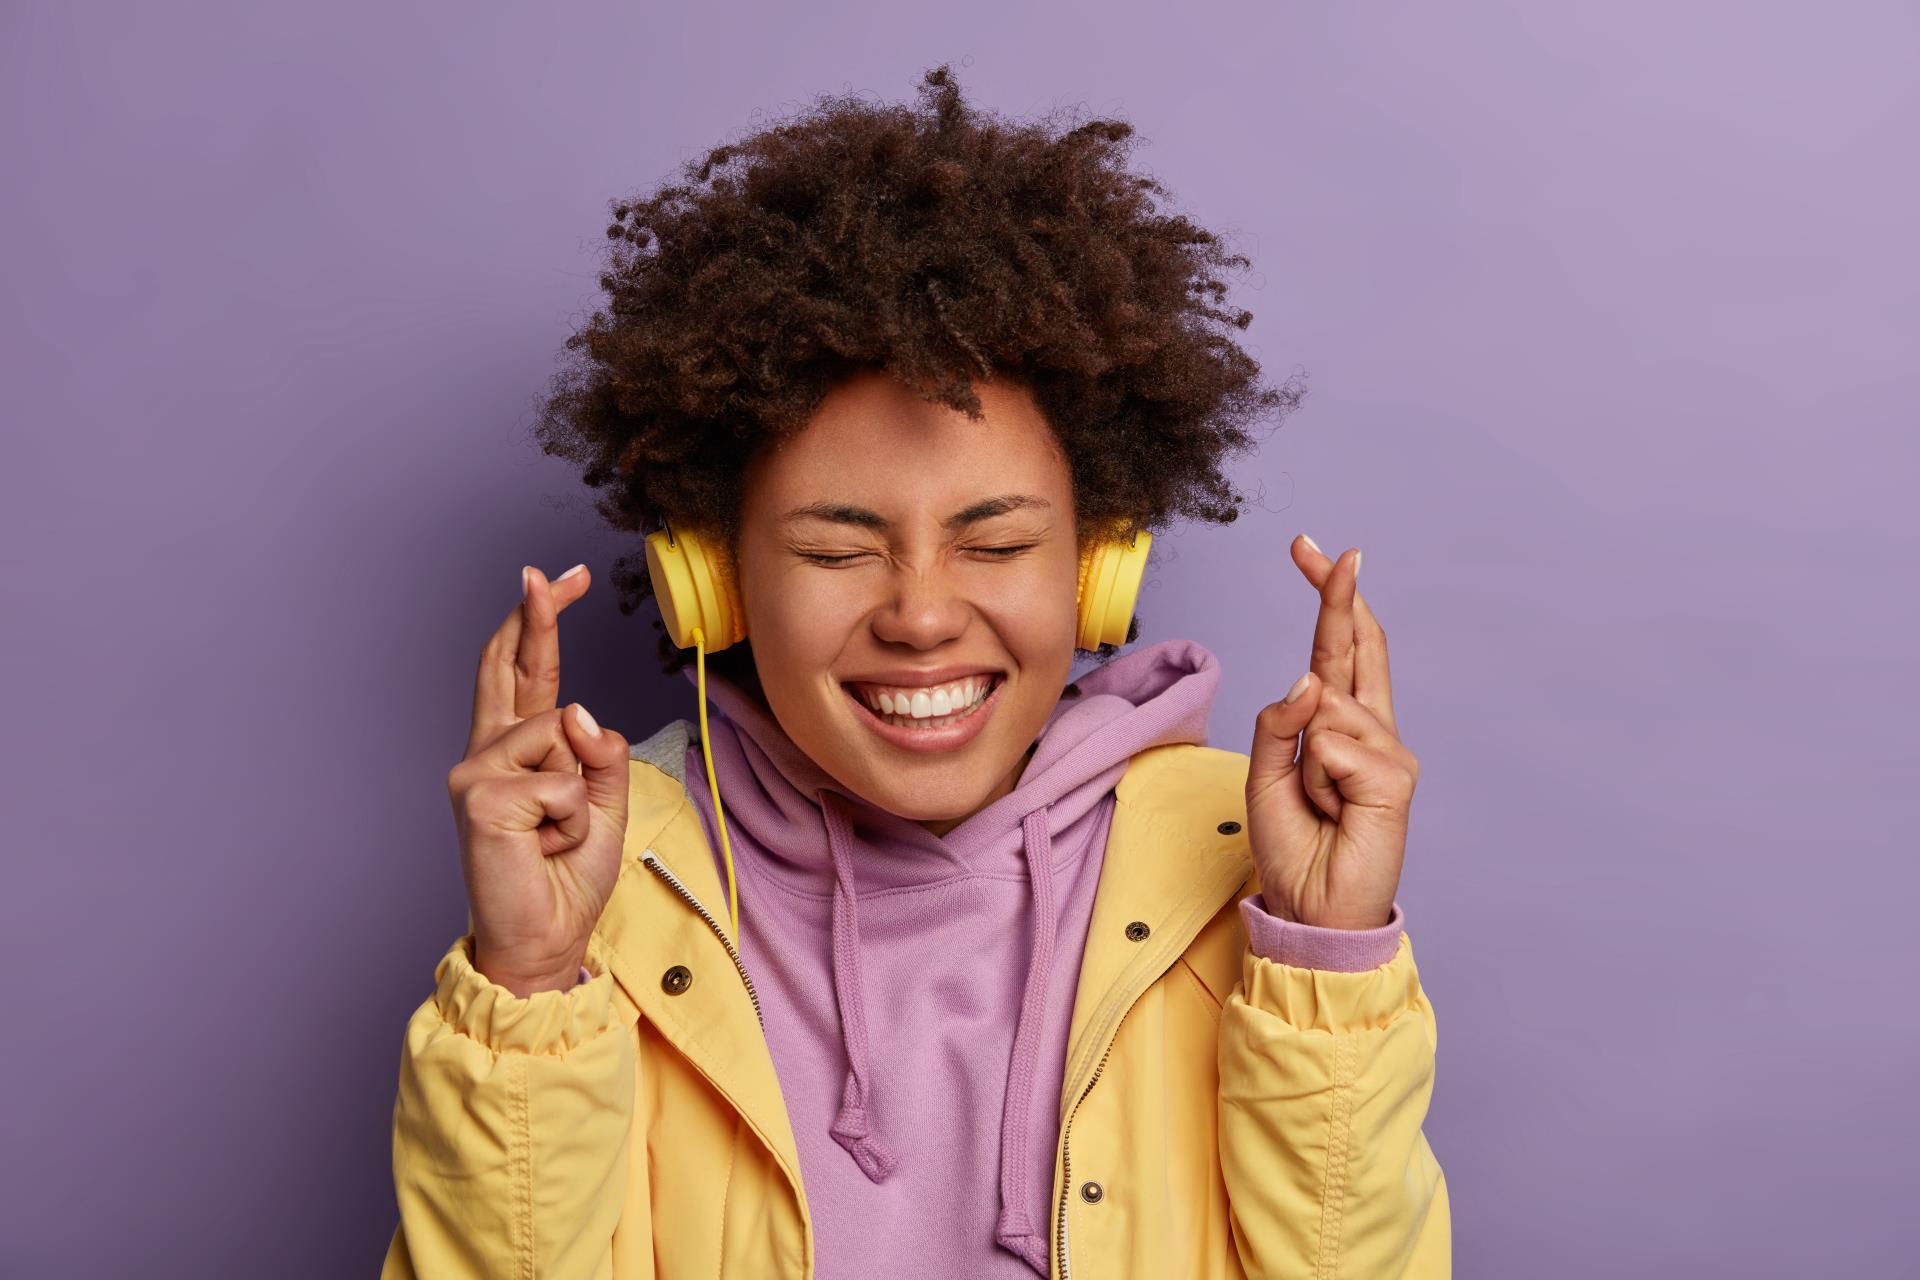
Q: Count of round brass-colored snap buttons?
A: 4